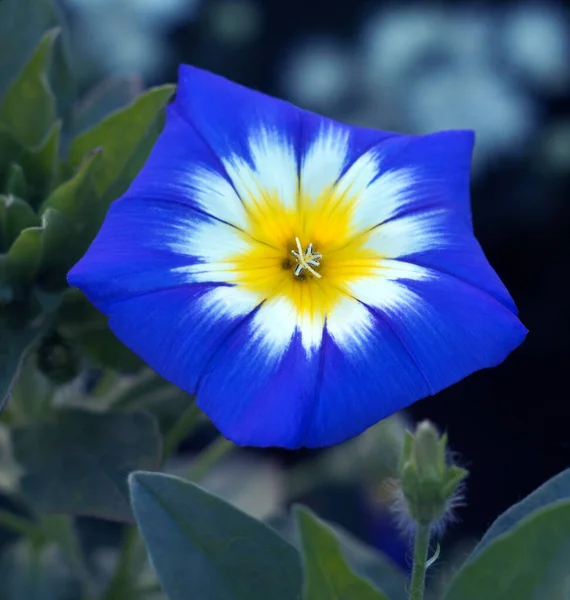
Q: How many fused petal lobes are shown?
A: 5